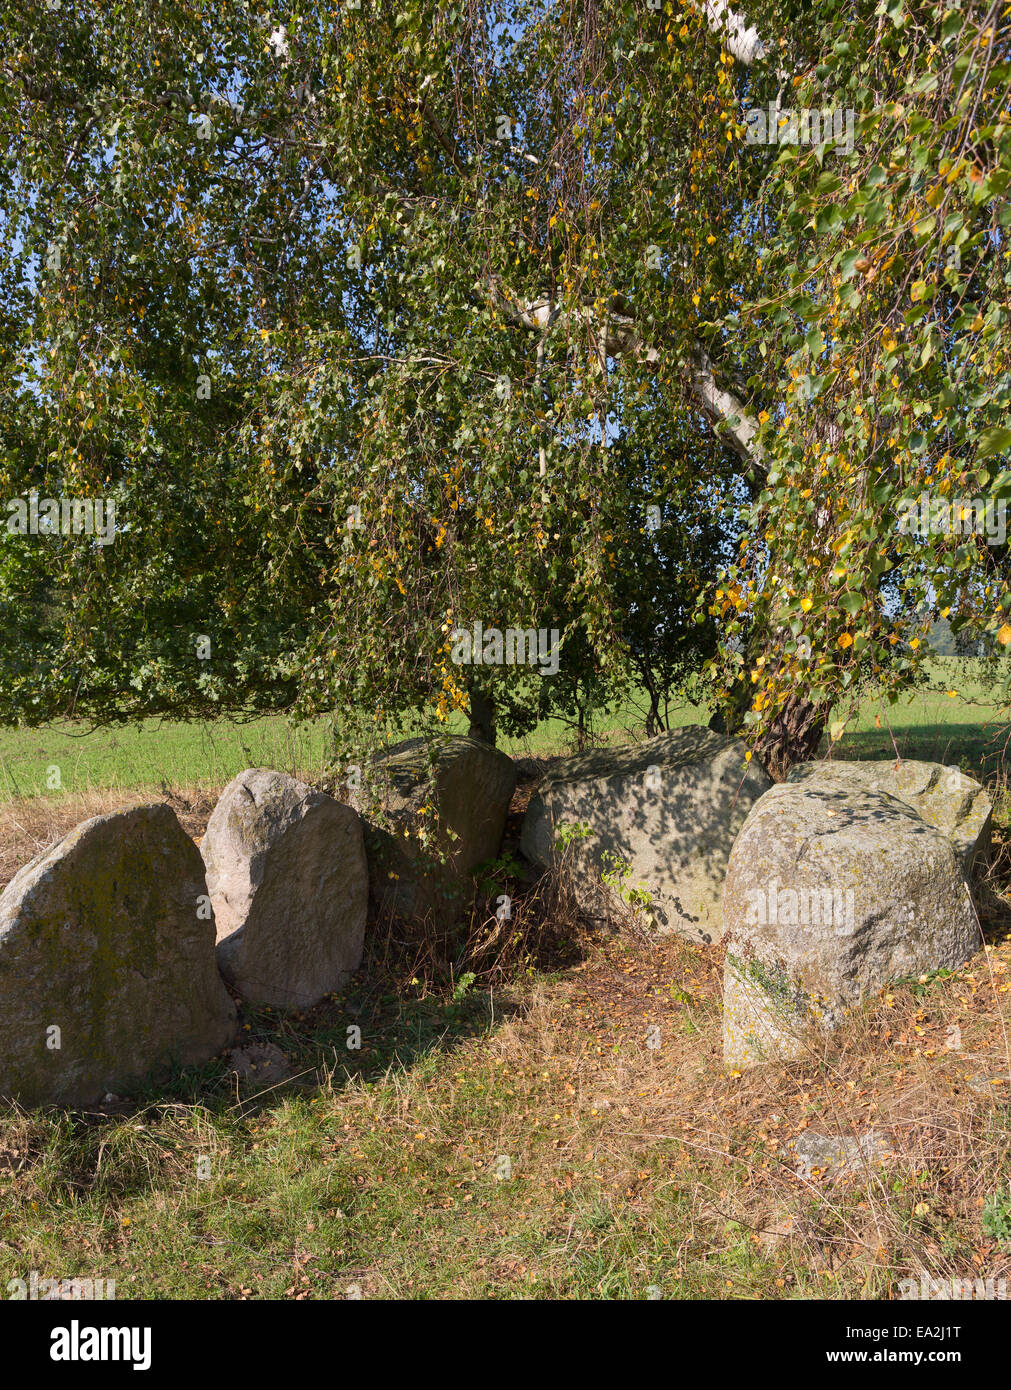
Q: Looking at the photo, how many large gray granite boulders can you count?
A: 6